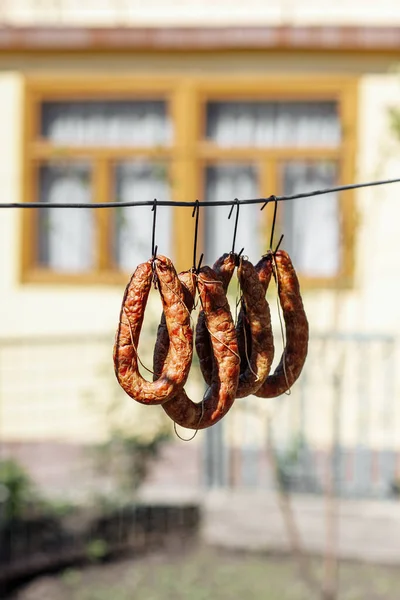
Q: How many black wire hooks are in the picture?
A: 4